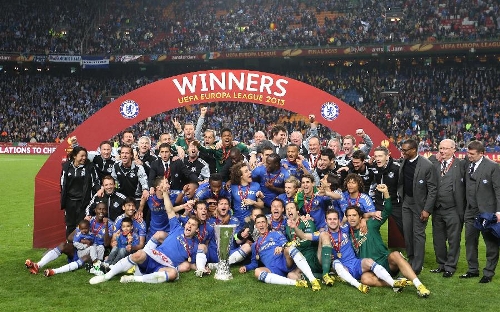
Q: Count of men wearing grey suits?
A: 3